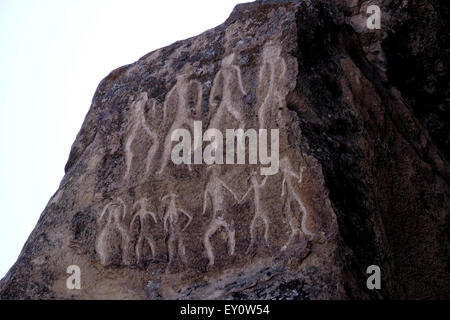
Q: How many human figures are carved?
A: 10